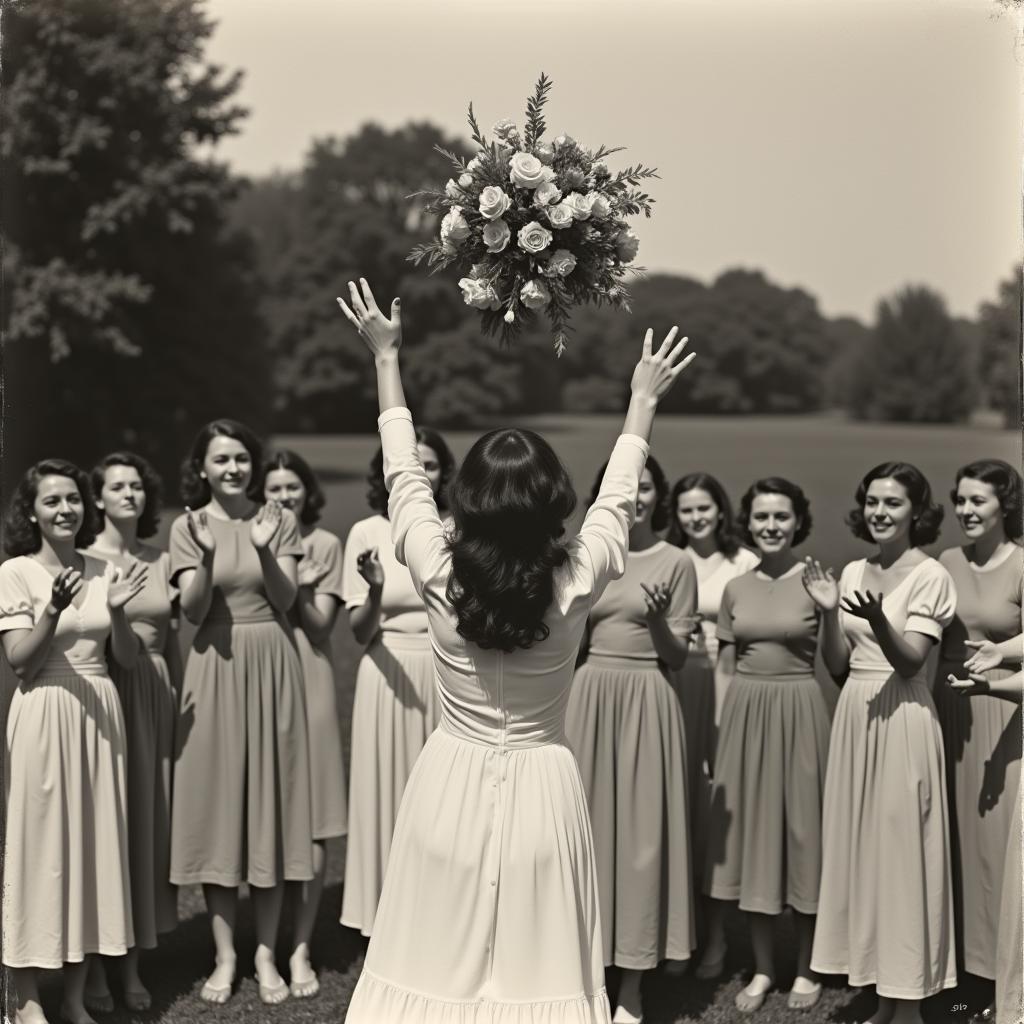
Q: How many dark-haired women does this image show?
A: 11